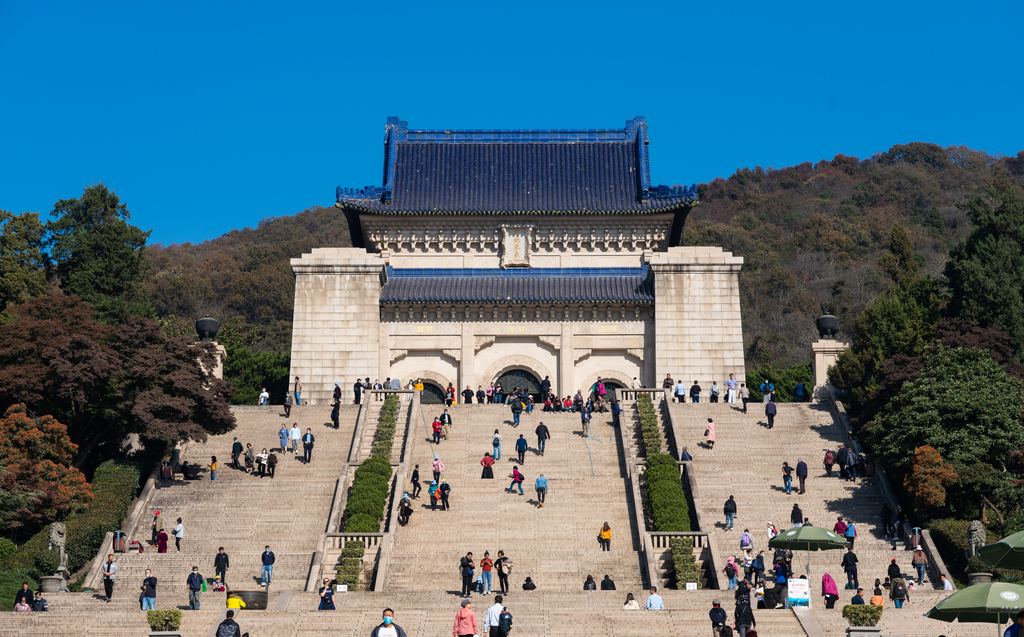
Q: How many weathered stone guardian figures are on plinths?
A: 2